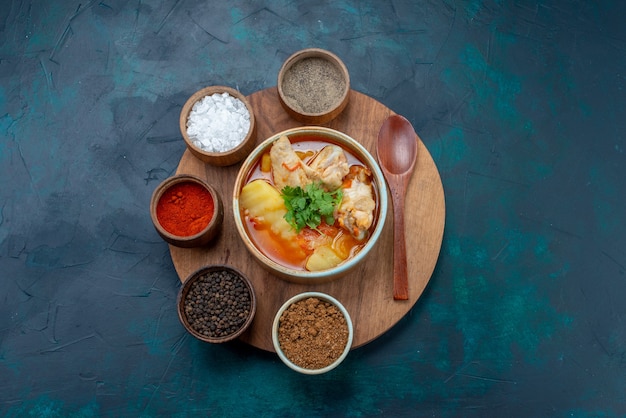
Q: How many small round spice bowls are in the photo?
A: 5